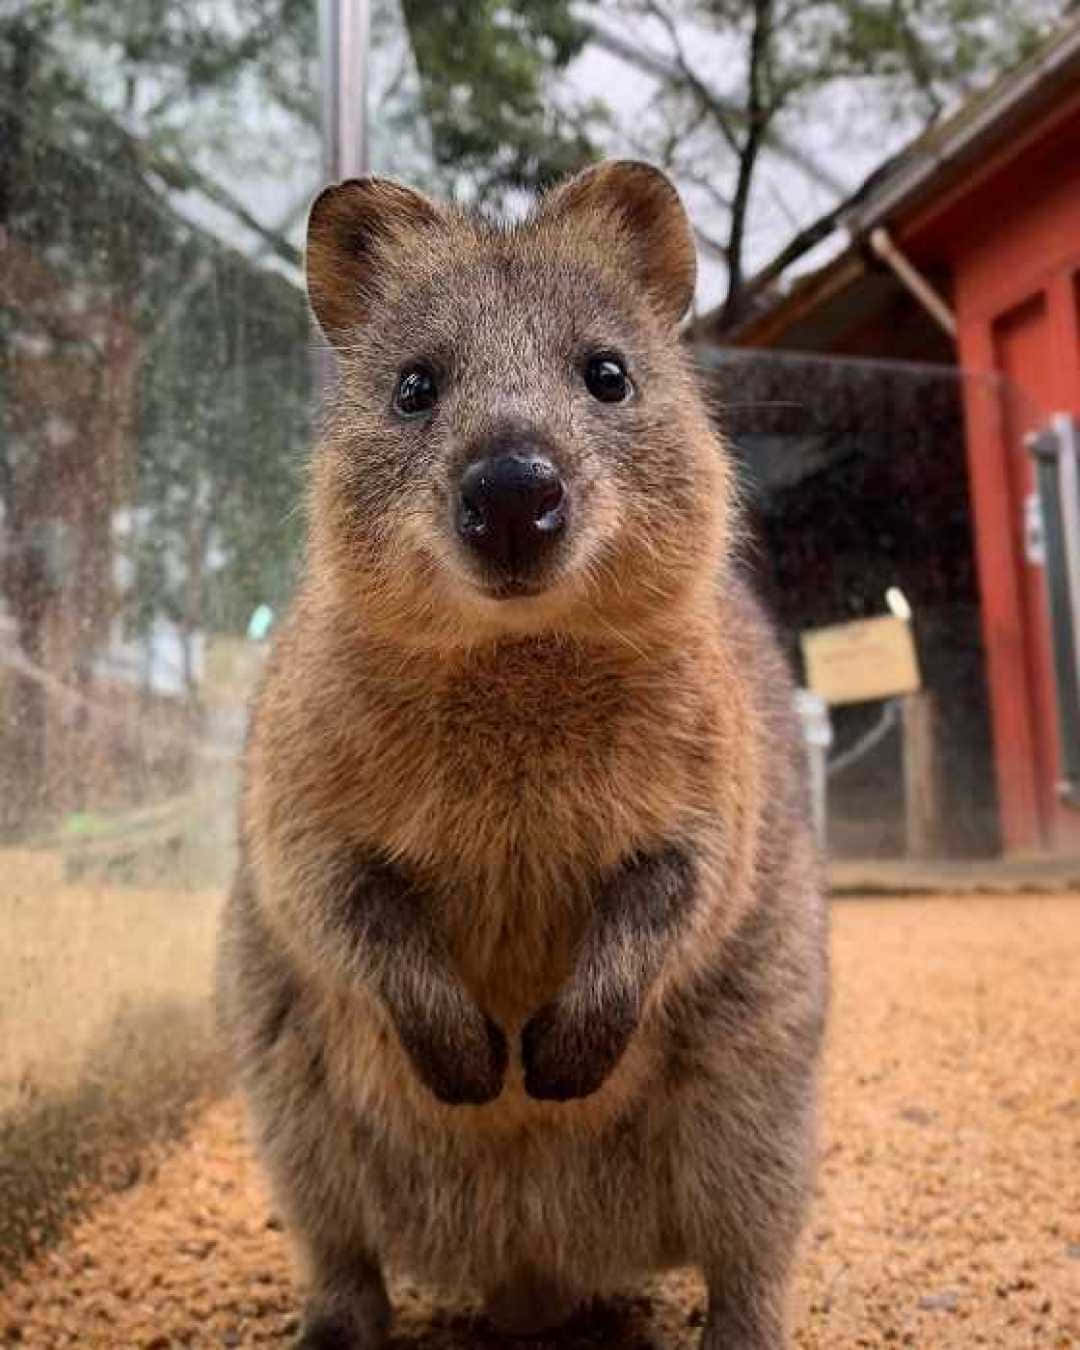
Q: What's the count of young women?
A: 0